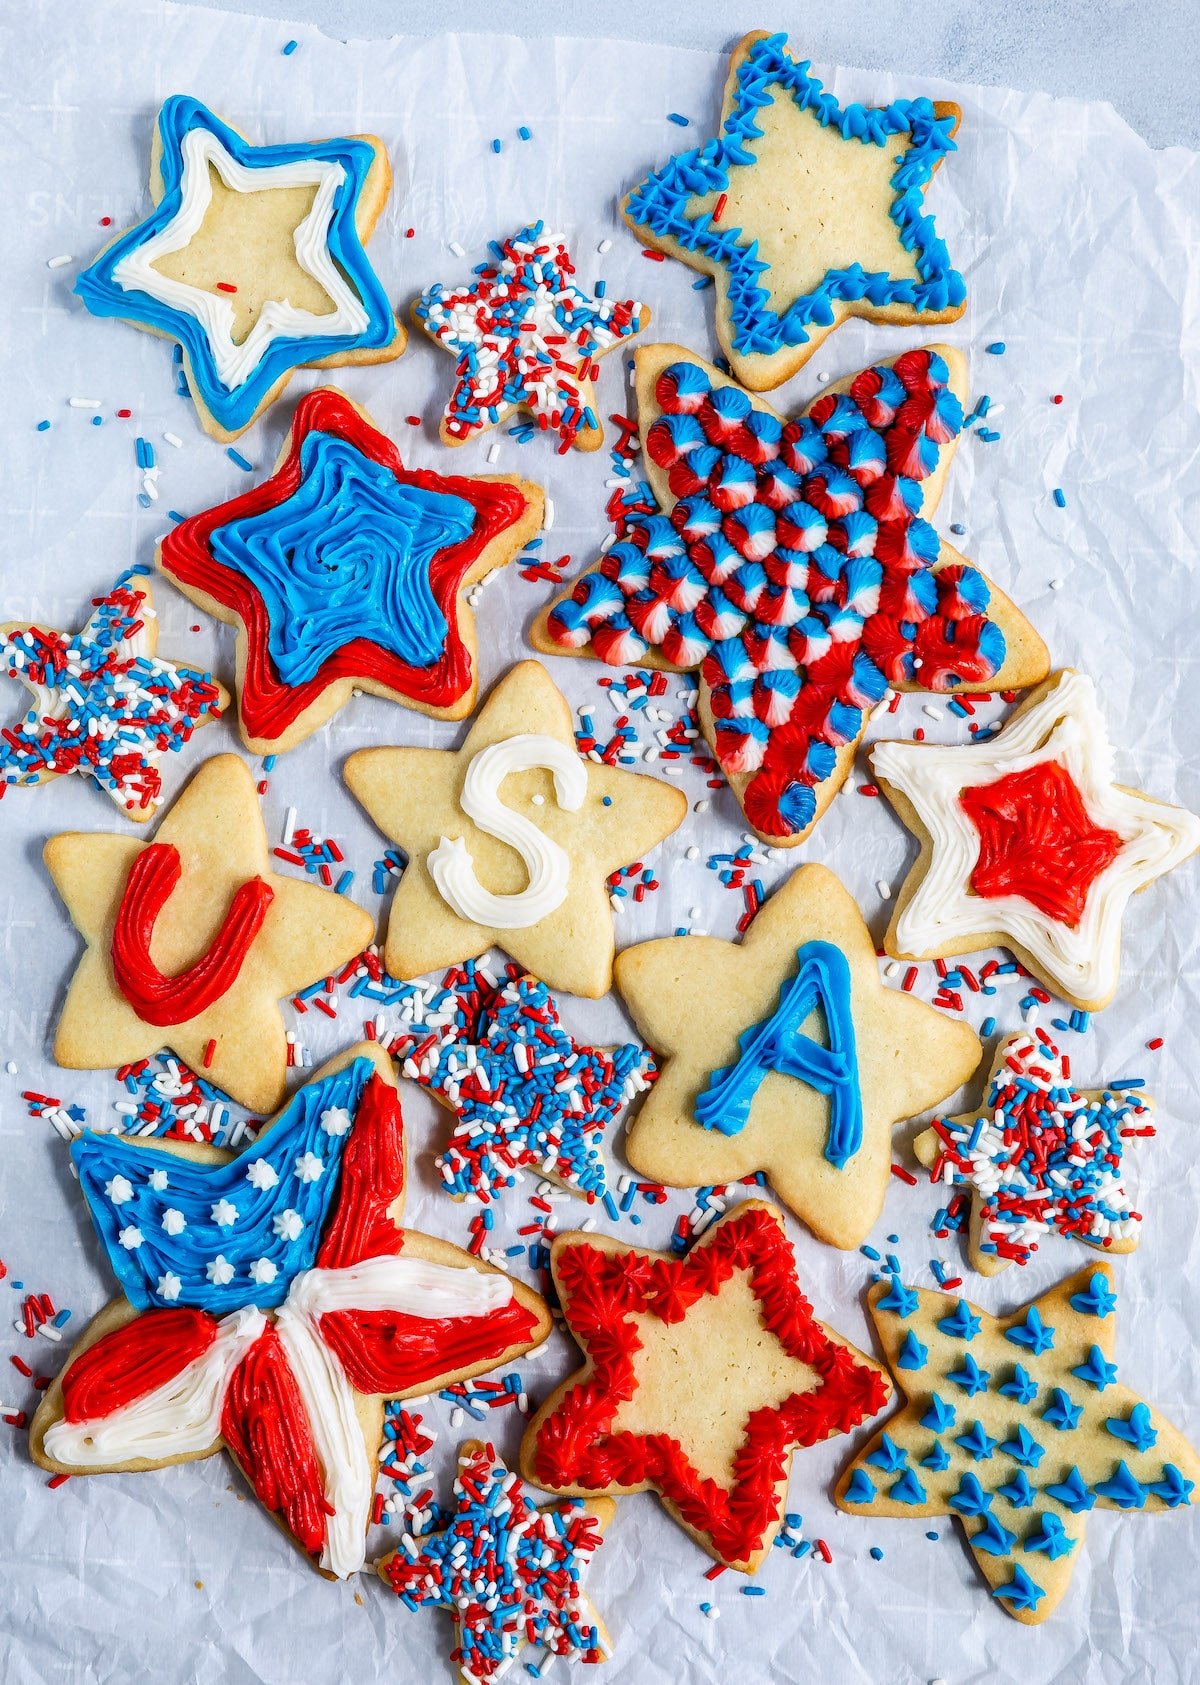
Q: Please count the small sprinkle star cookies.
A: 5